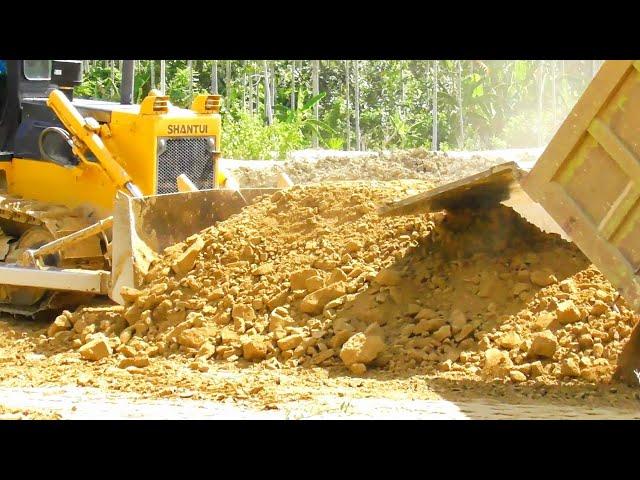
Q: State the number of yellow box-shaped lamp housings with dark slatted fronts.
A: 2